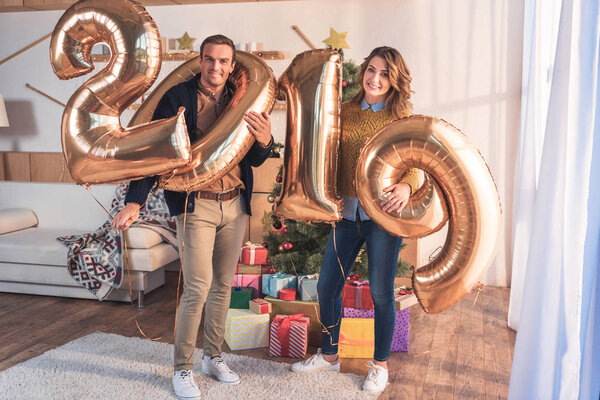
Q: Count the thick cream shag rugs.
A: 1